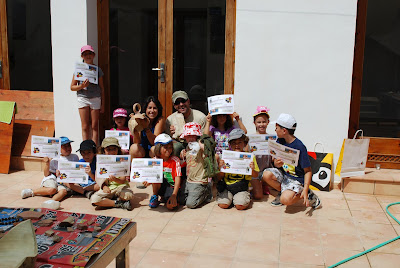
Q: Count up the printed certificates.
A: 10